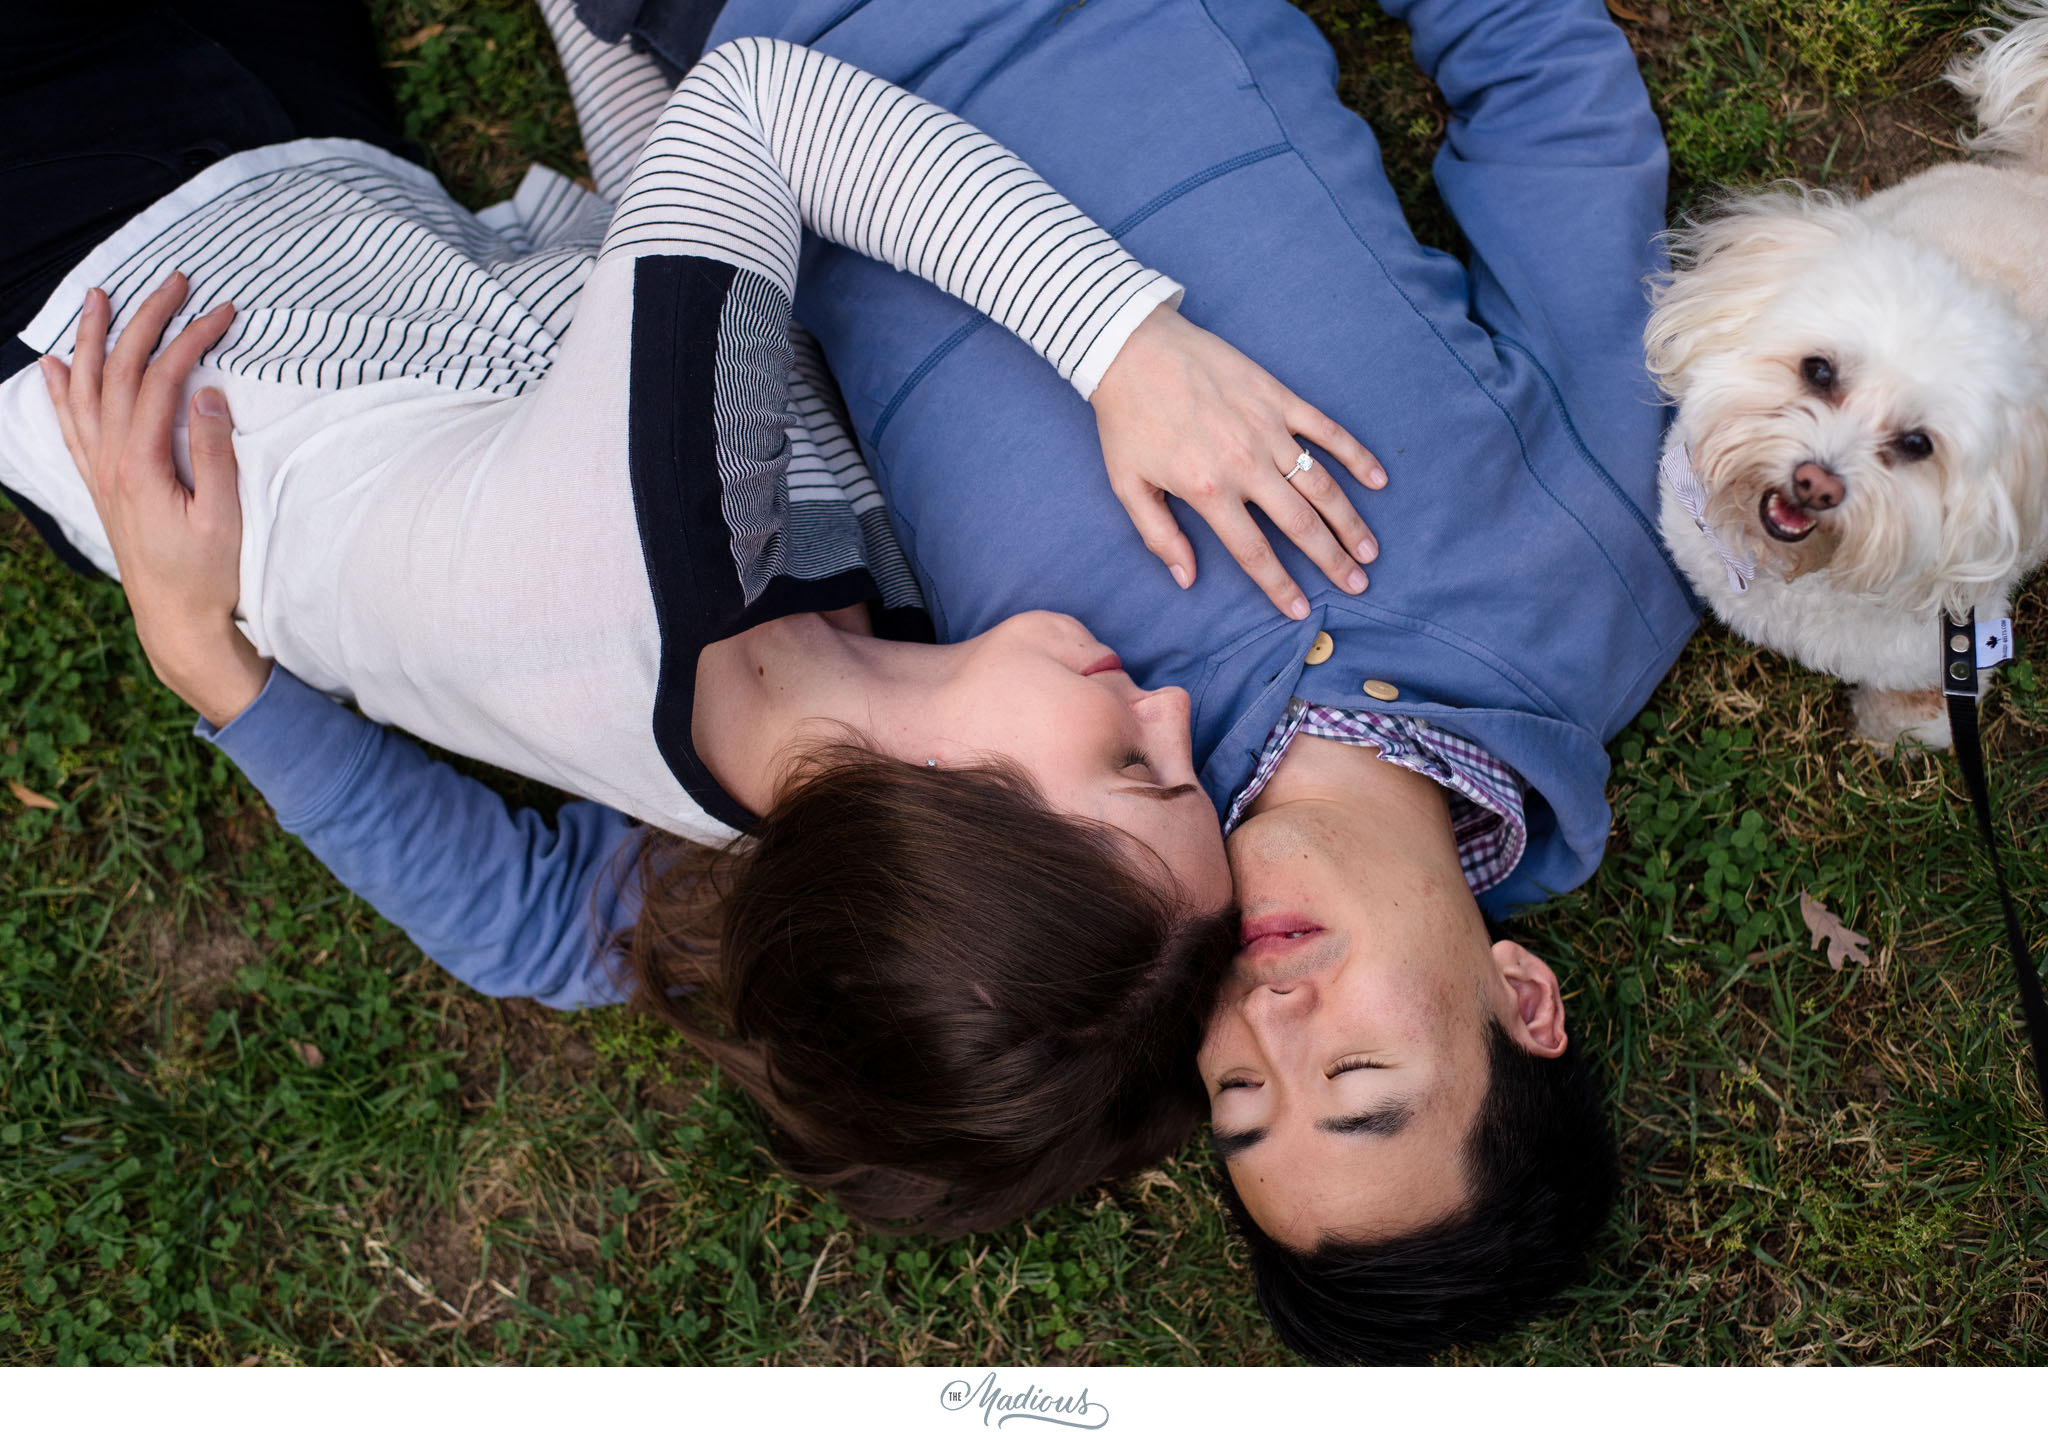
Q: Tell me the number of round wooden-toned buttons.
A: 2